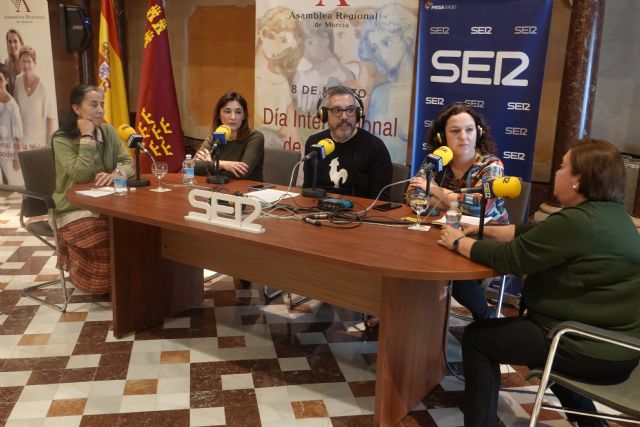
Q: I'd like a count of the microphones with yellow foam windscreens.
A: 5